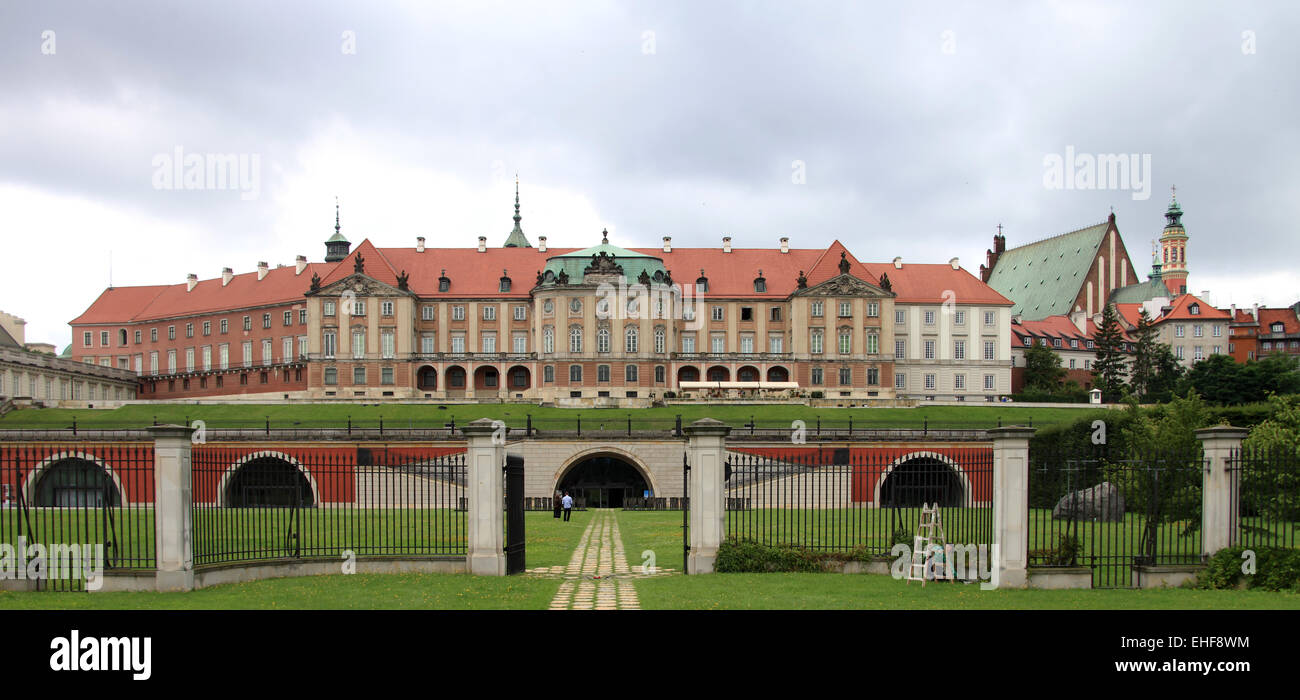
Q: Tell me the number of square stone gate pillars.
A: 5